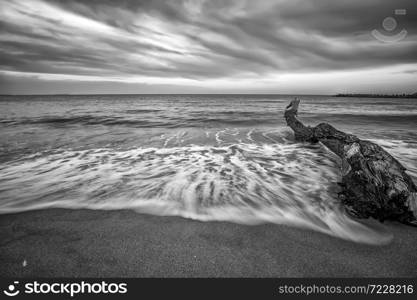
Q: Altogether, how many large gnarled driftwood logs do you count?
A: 1